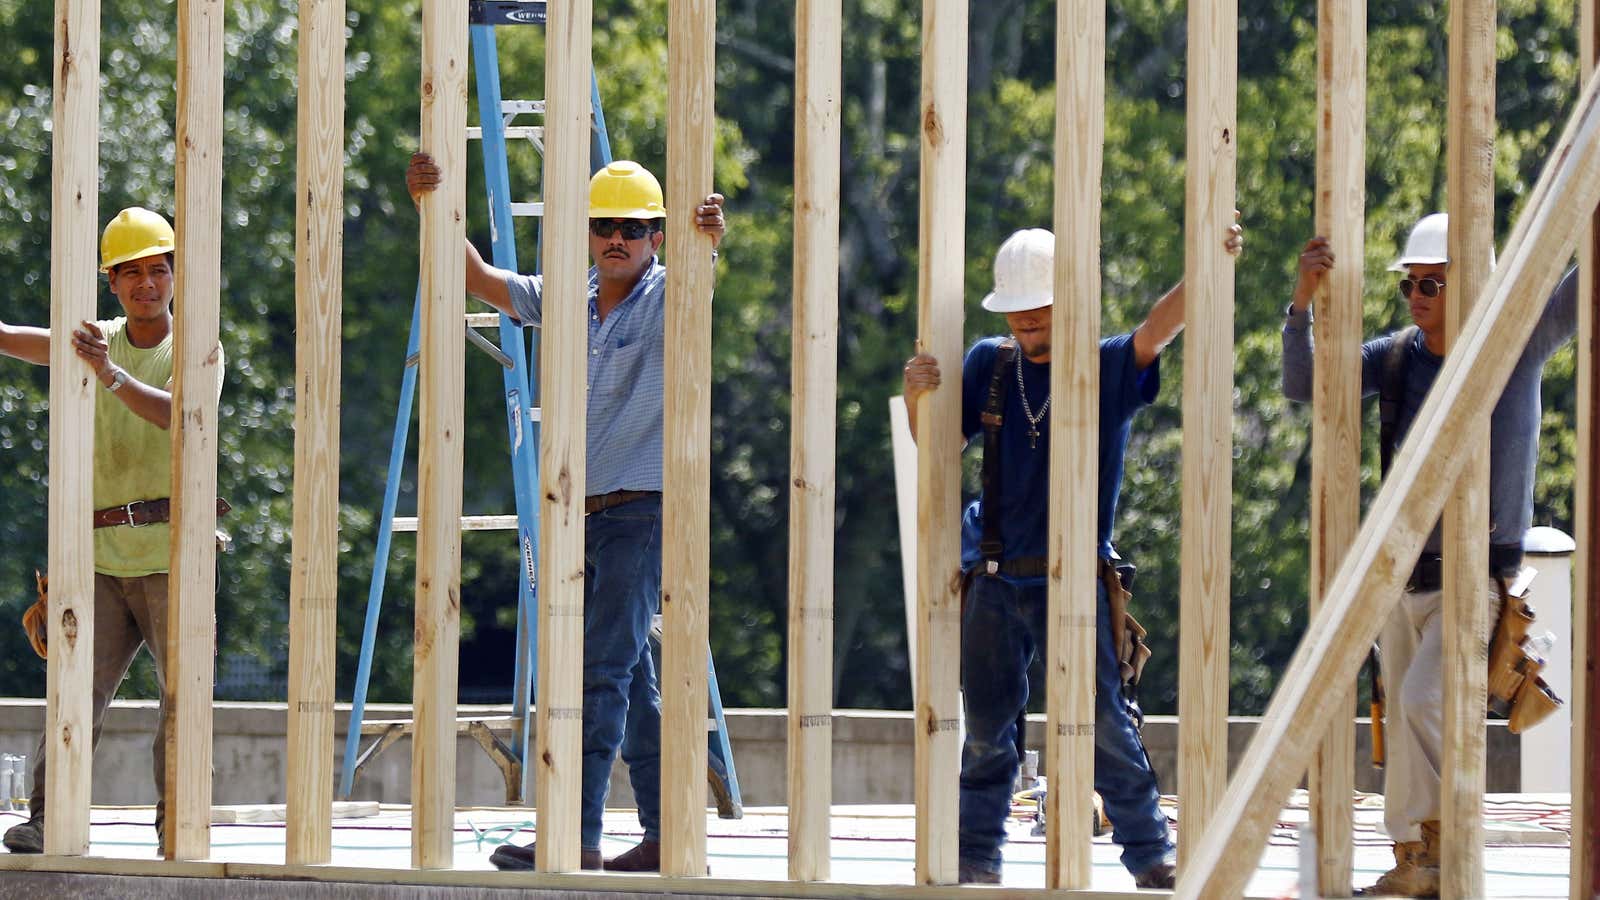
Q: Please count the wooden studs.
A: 13